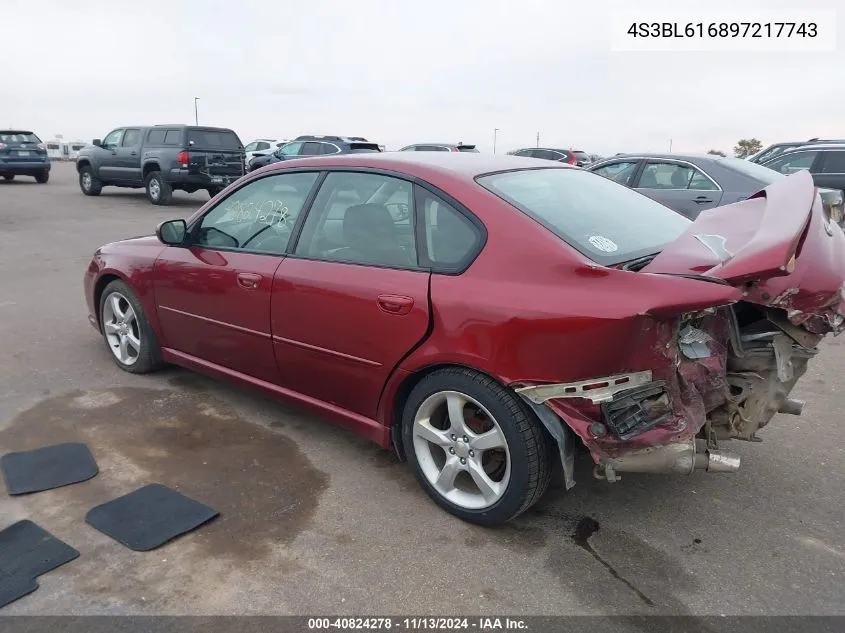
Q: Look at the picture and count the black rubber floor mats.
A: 3